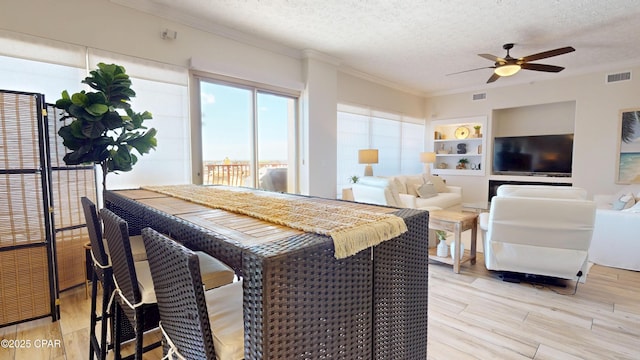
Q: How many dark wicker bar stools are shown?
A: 3